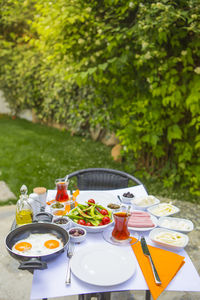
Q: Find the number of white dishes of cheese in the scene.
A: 4